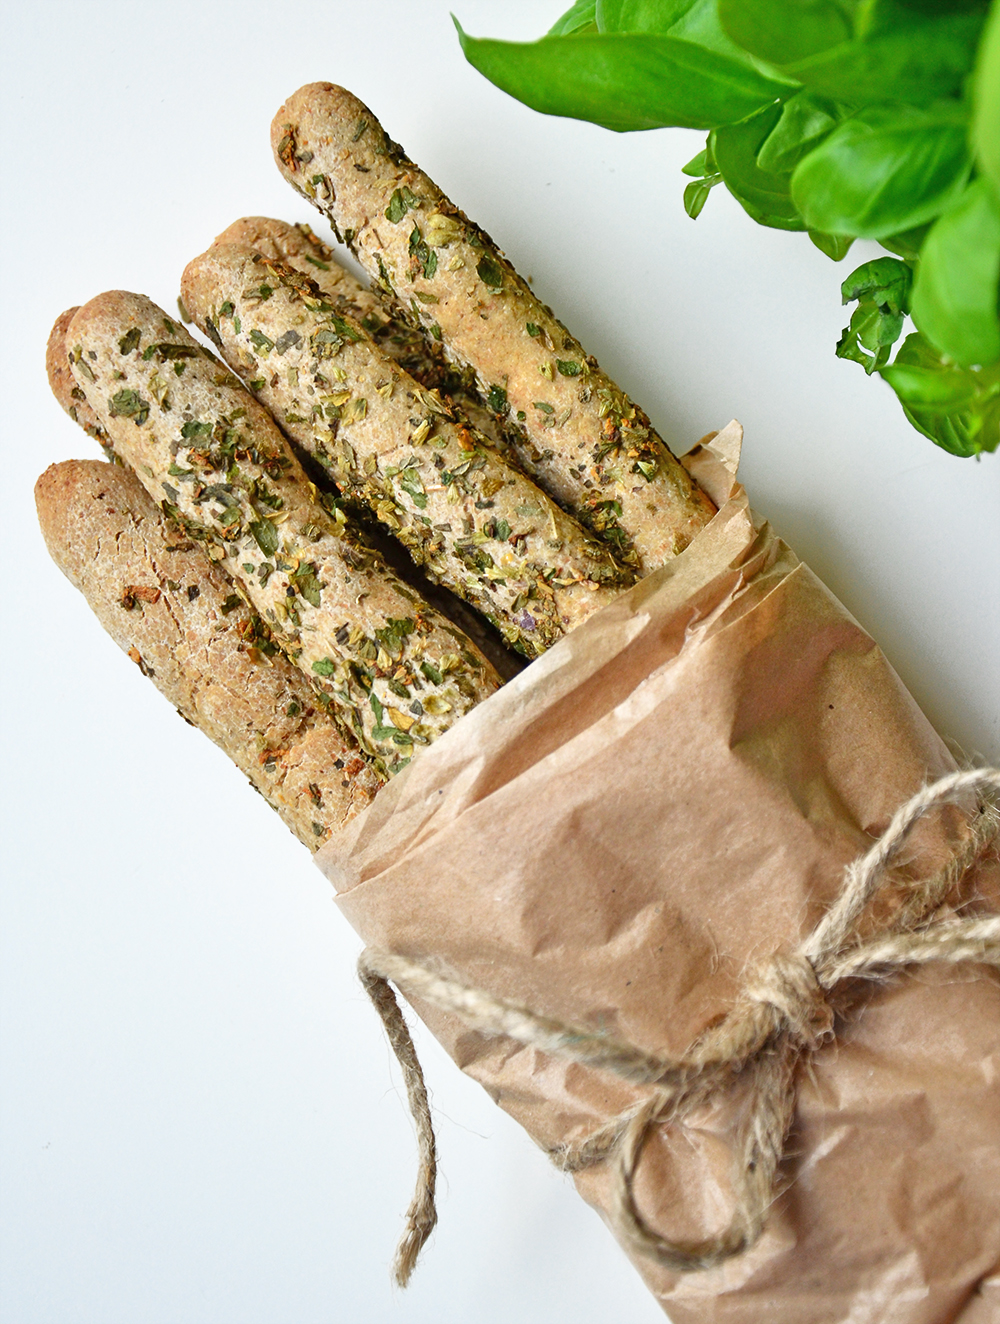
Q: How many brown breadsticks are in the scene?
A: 6